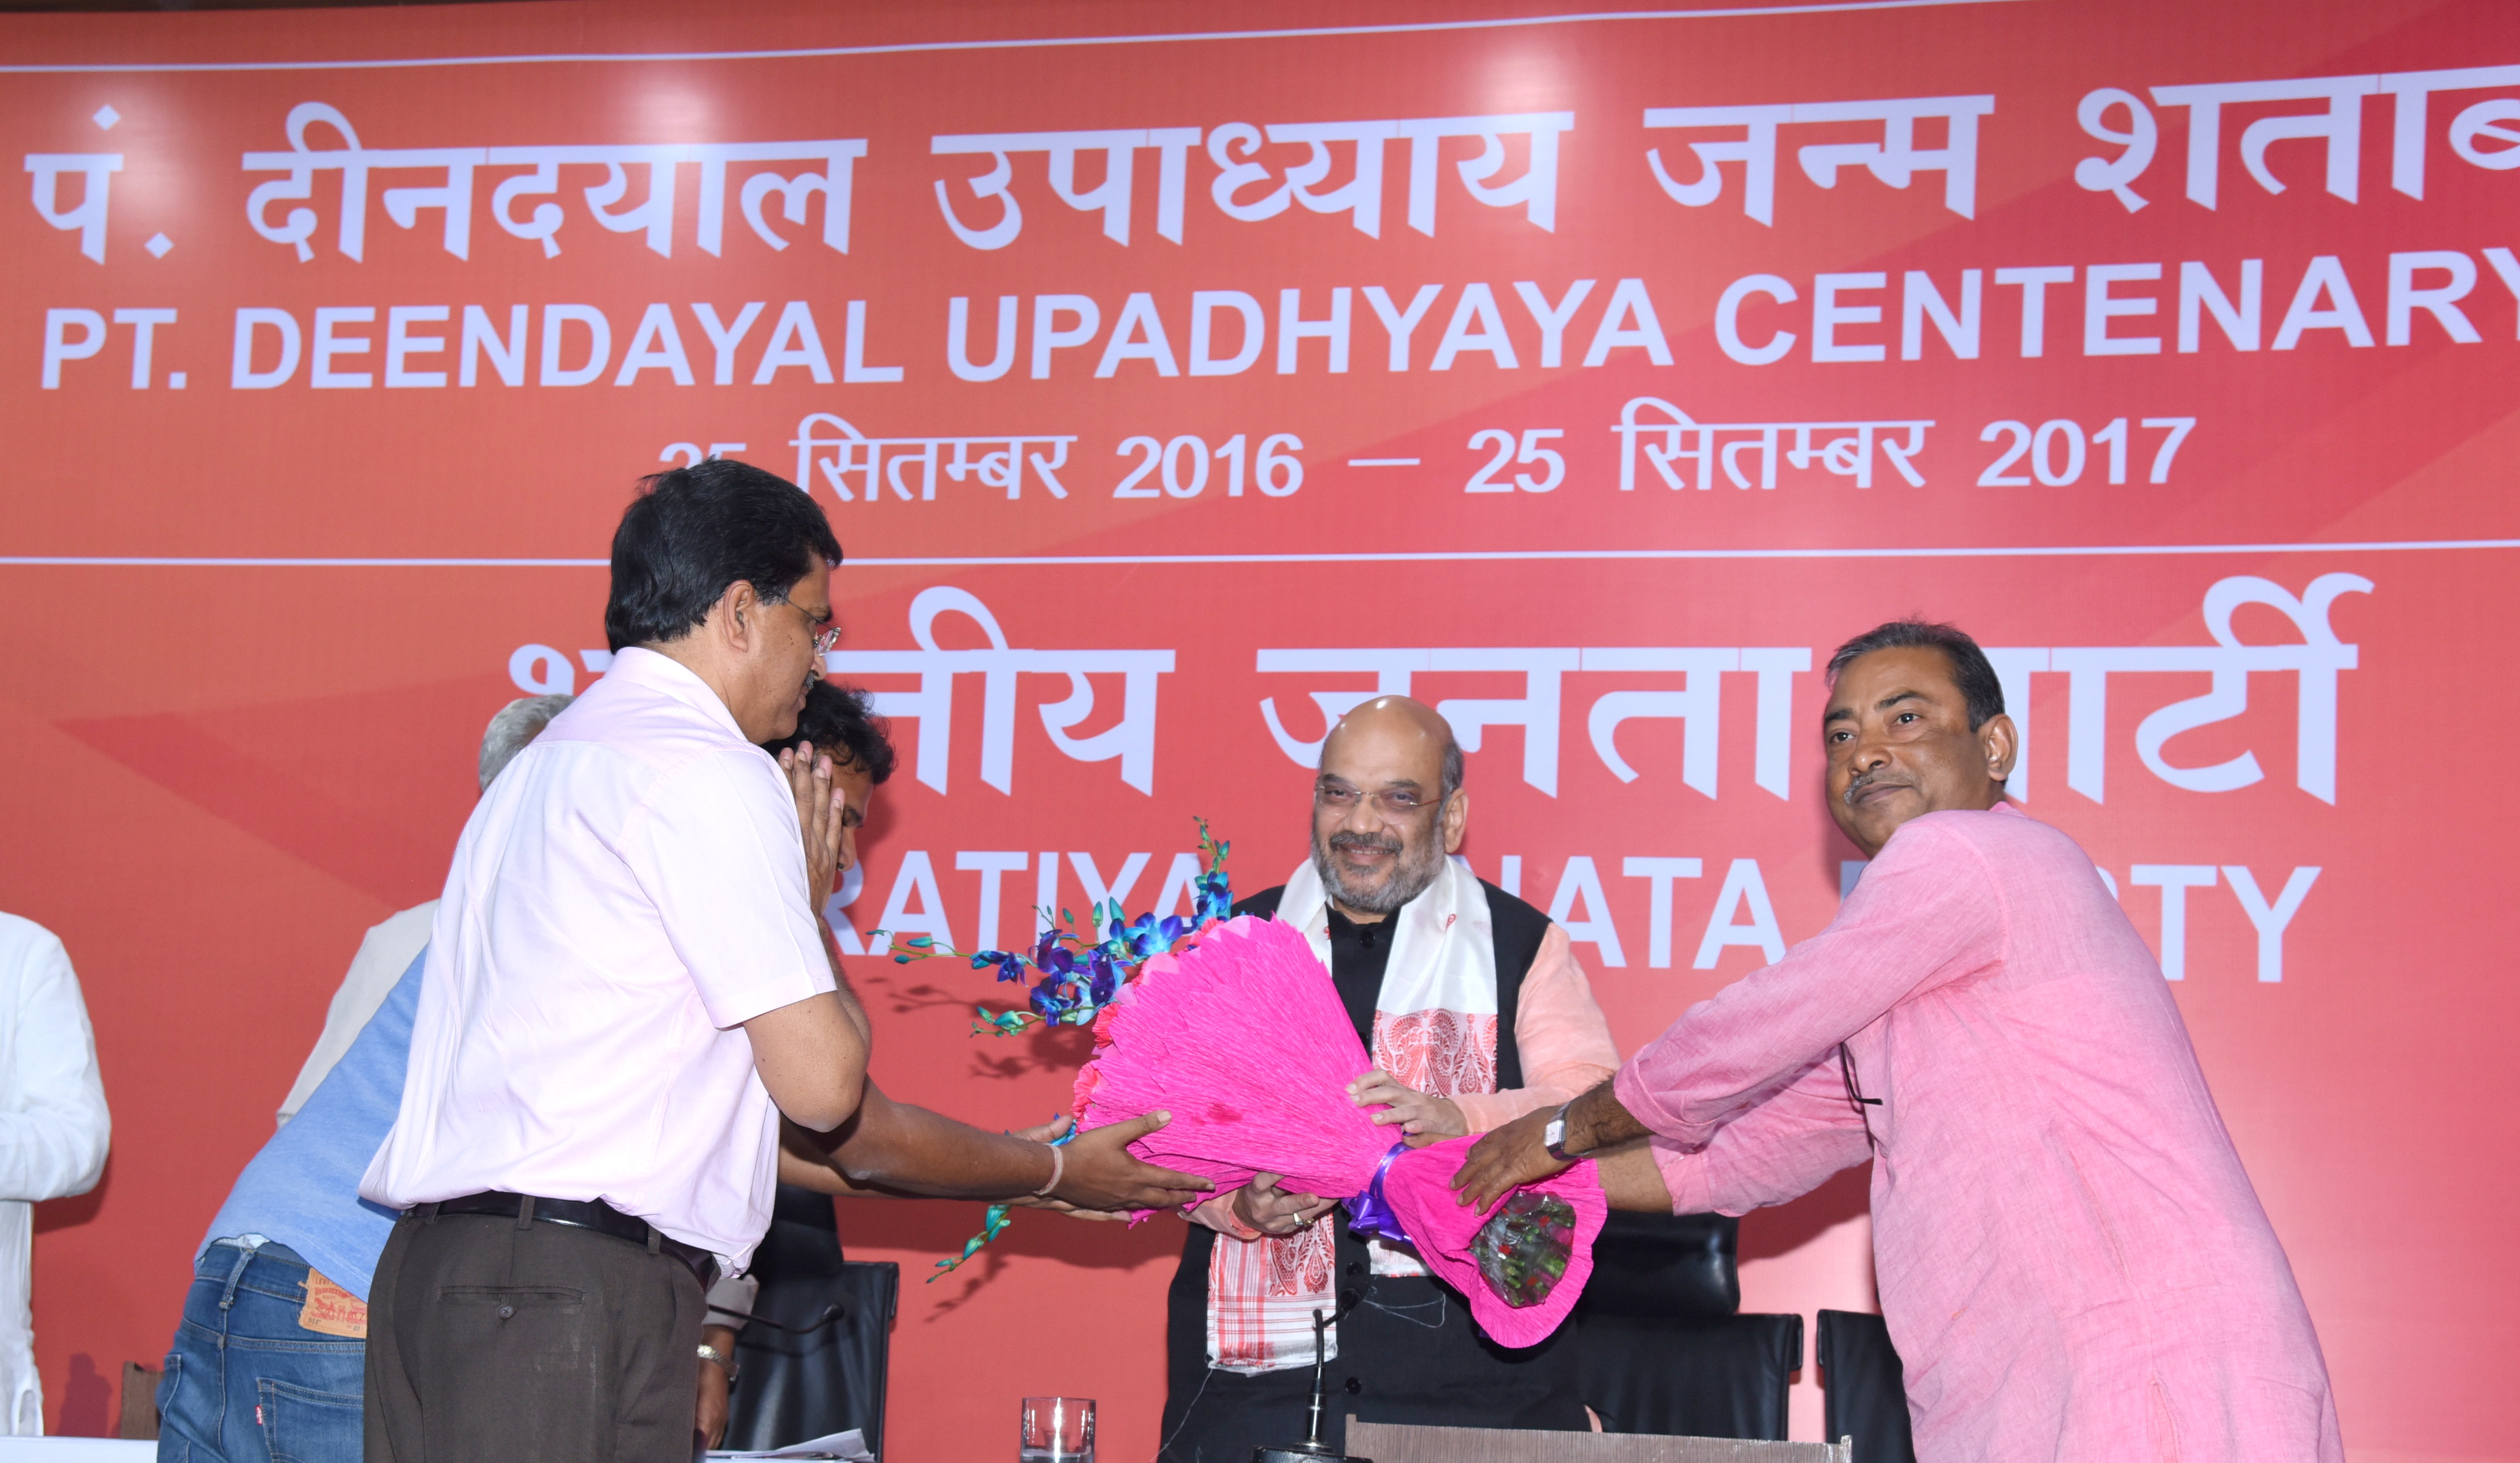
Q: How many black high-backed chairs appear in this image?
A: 3